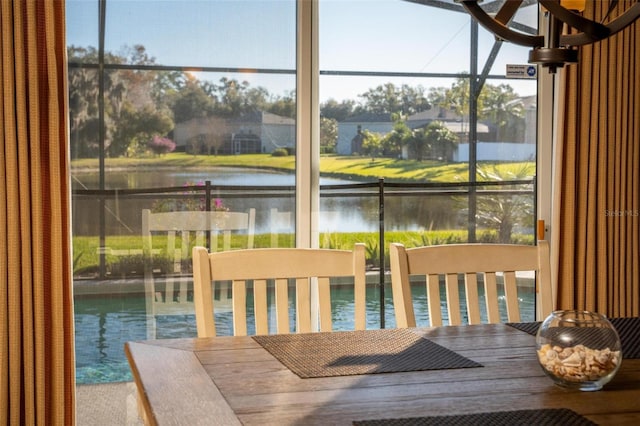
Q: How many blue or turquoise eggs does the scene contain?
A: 0